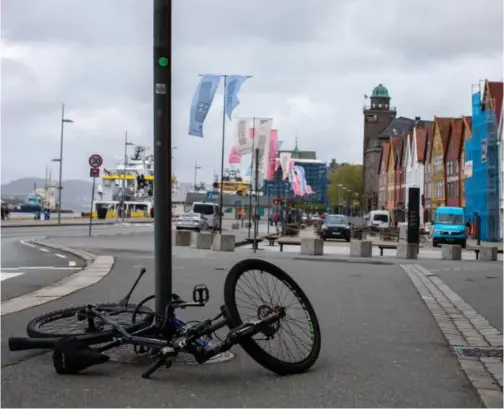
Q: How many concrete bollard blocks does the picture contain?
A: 8